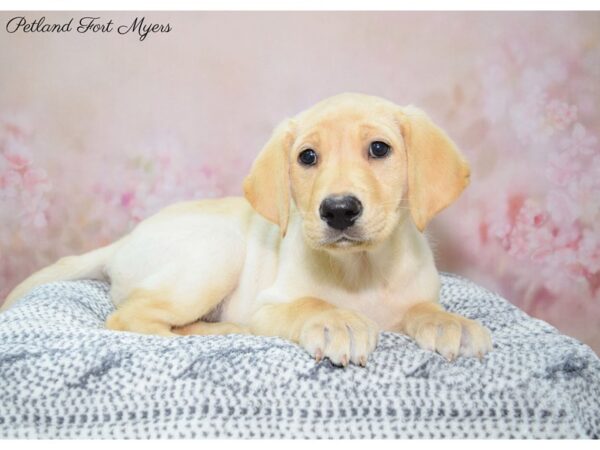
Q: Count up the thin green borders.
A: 0